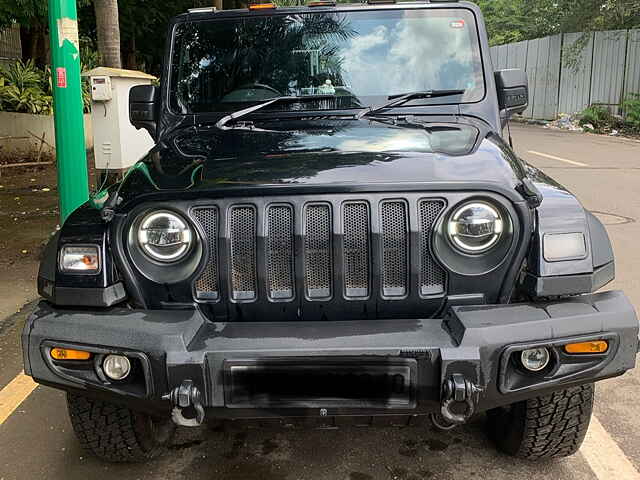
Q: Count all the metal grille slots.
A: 7